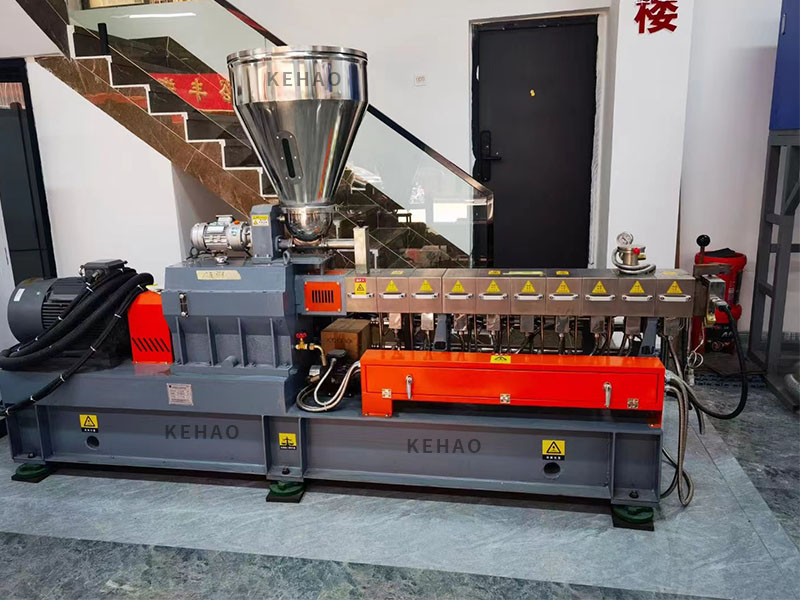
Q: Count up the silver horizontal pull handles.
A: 10